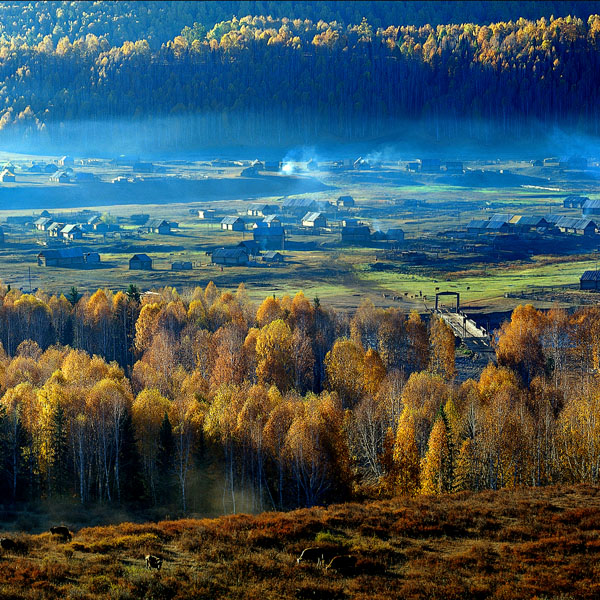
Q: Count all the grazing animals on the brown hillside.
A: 5